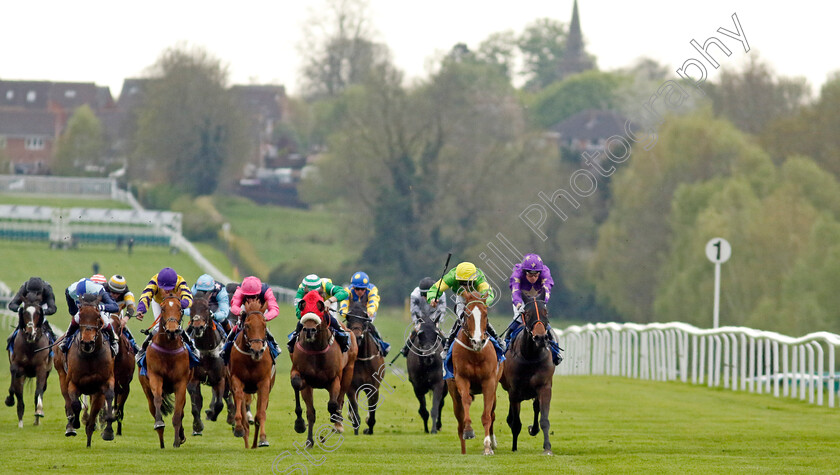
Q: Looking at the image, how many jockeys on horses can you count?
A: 12